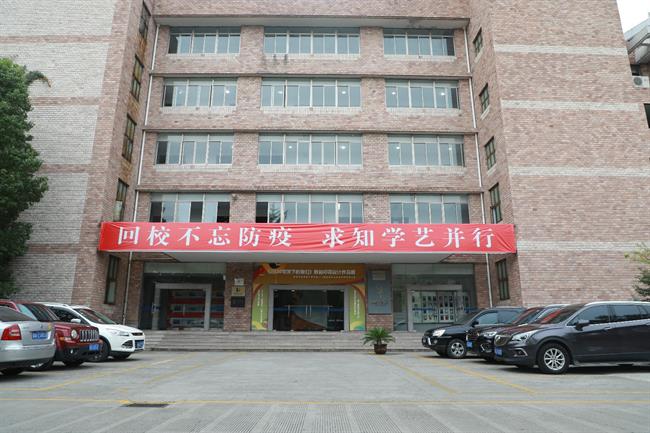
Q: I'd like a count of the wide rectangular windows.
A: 12